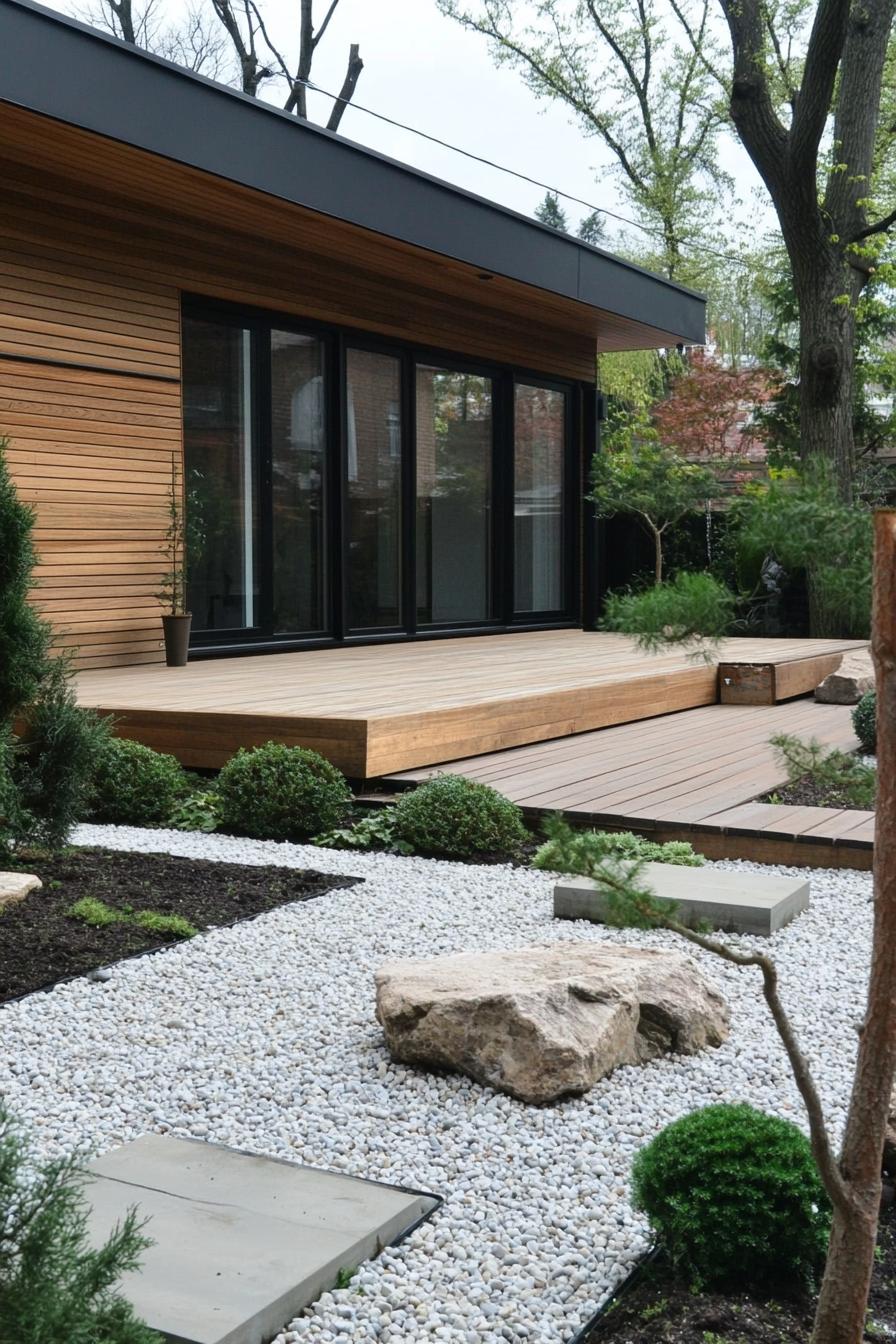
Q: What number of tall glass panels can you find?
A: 5